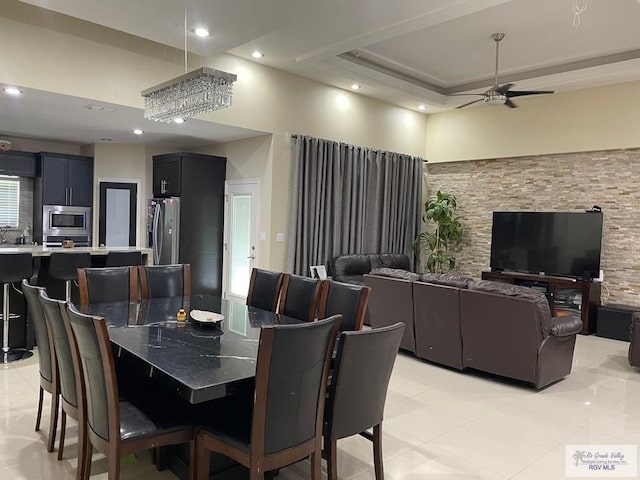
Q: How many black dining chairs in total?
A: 10